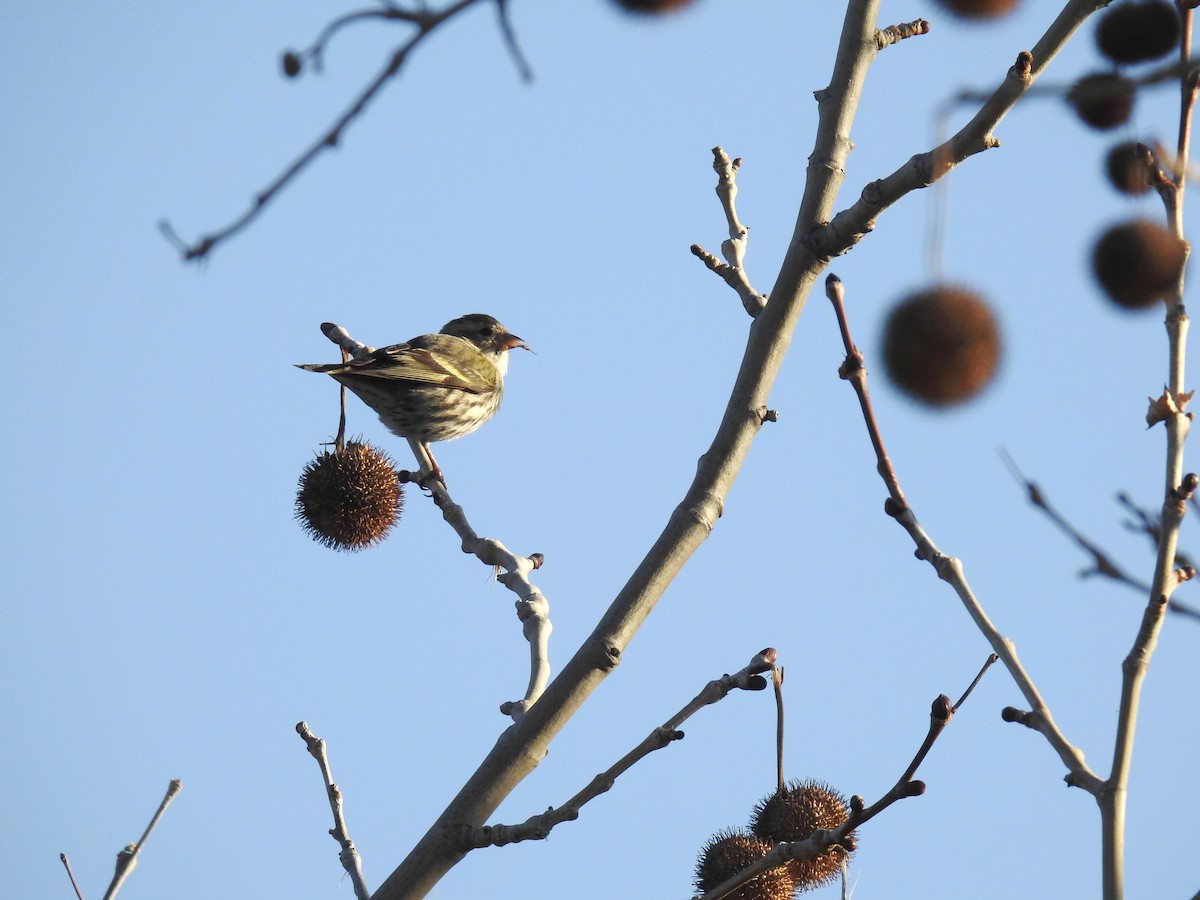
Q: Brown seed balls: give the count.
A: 10